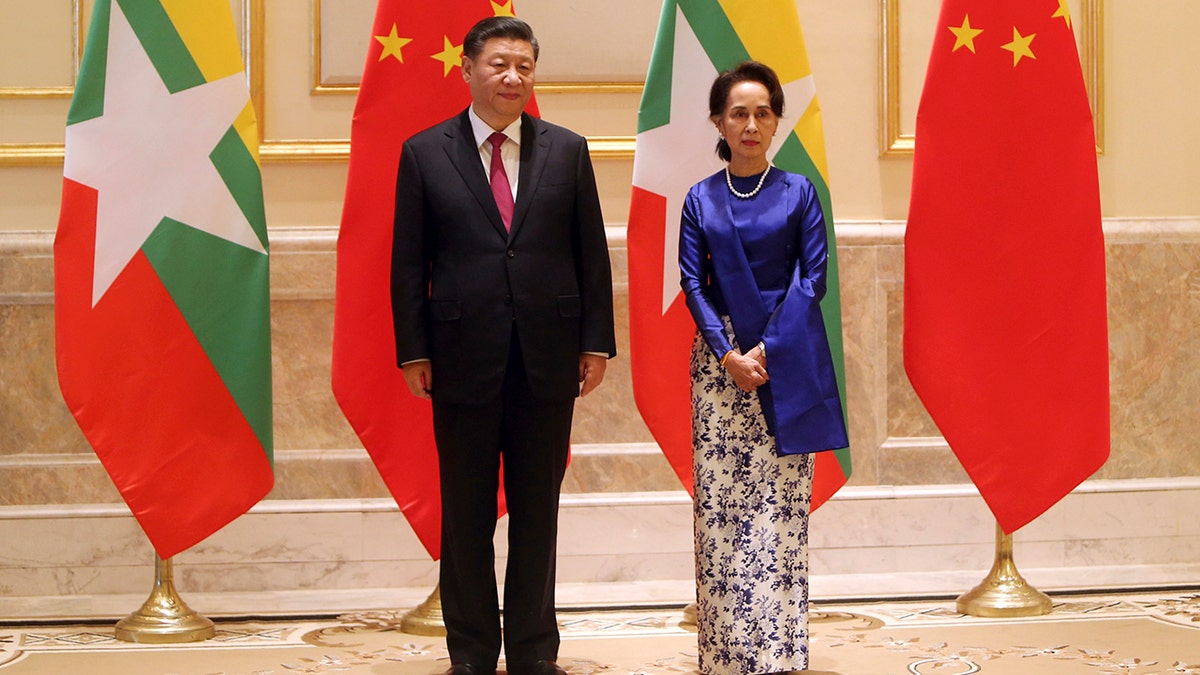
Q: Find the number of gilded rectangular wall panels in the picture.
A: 3